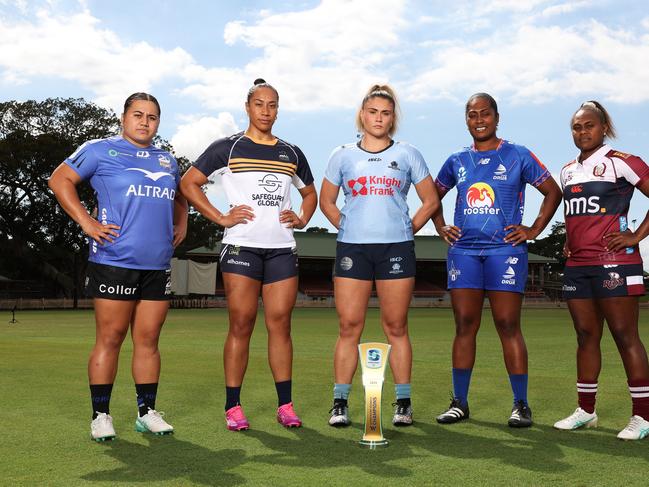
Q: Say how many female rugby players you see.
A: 5